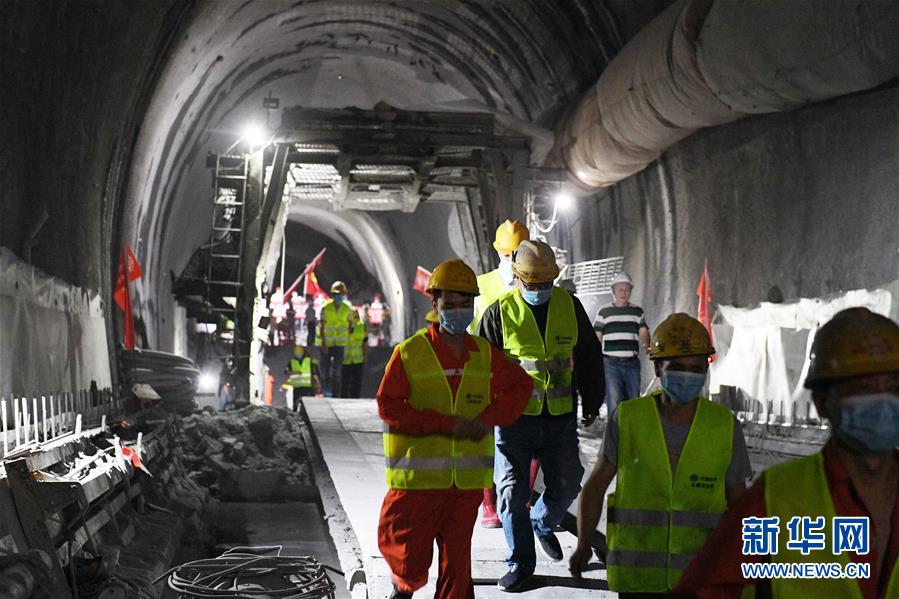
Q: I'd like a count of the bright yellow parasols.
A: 0